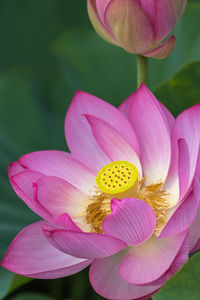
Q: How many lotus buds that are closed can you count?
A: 1